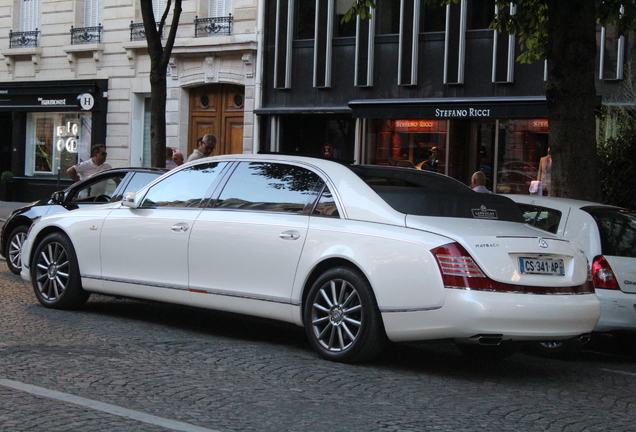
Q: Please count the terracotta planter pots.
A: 0